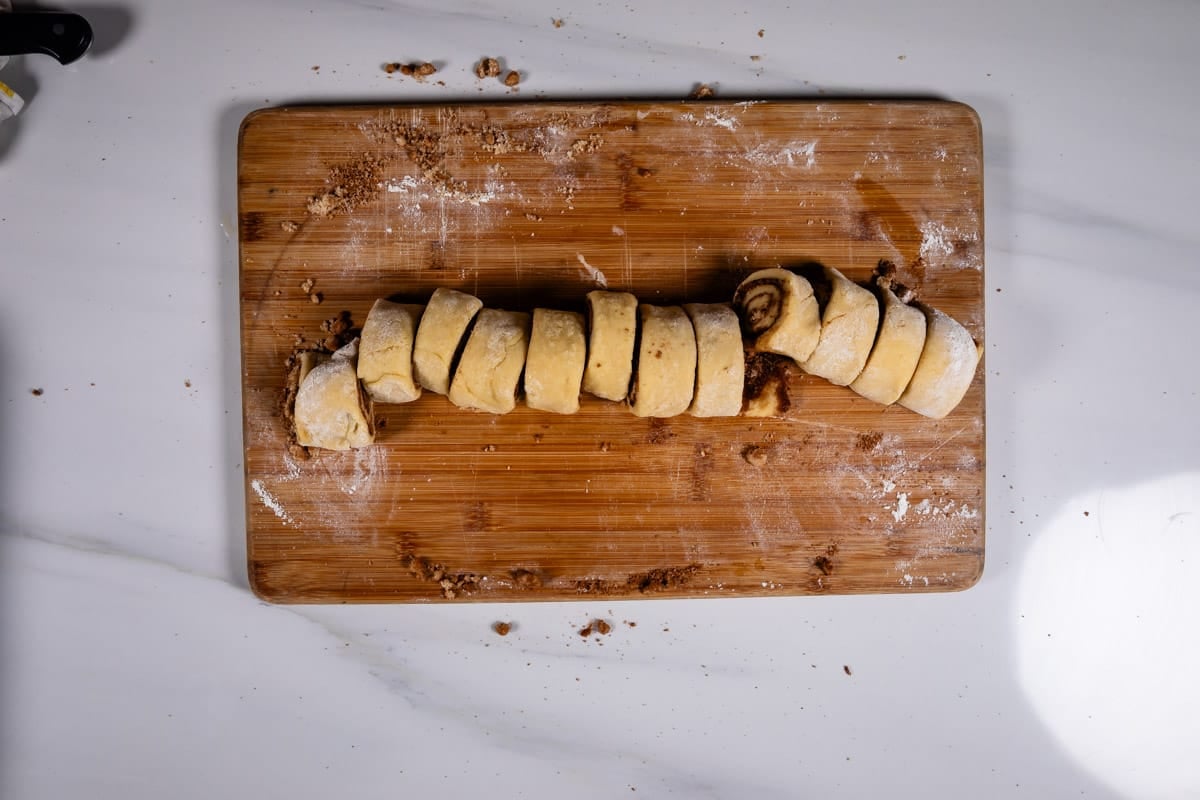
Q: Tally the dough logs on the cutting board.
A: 12